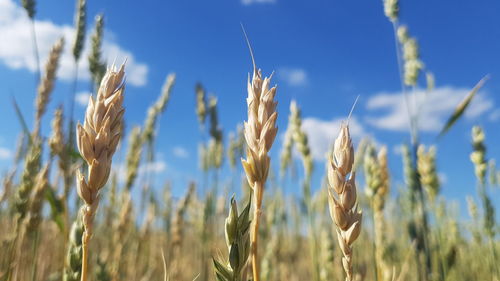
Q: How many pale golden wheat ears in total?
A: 3